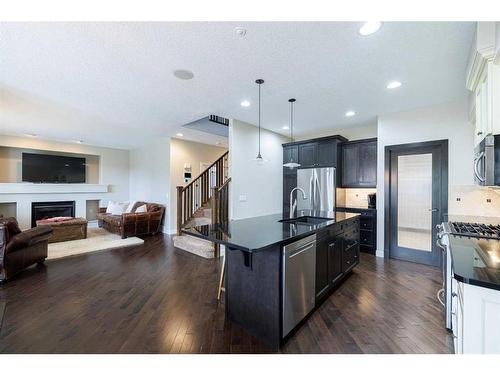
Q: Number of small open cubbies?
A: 2